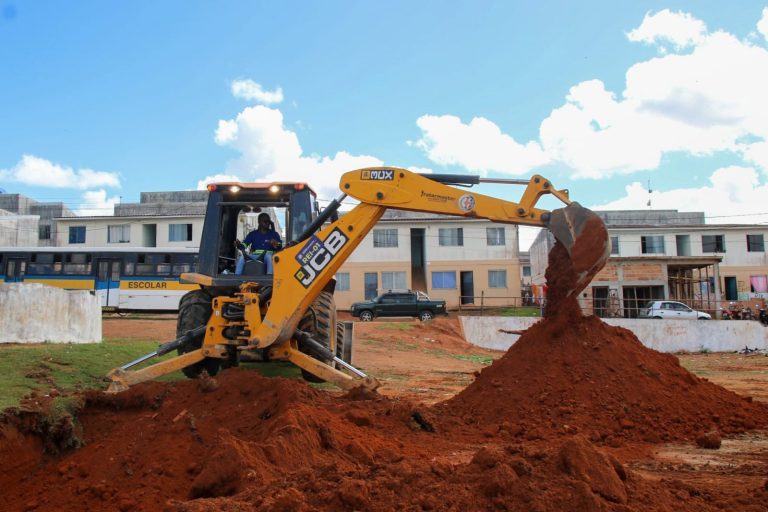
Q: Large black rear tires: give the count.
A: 2